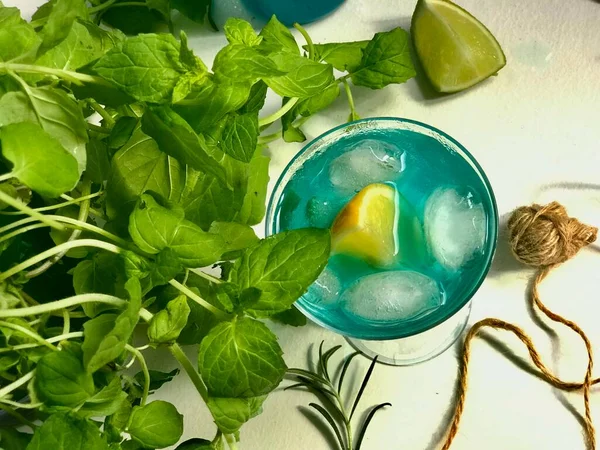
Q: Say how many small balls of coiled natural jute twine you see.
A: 1